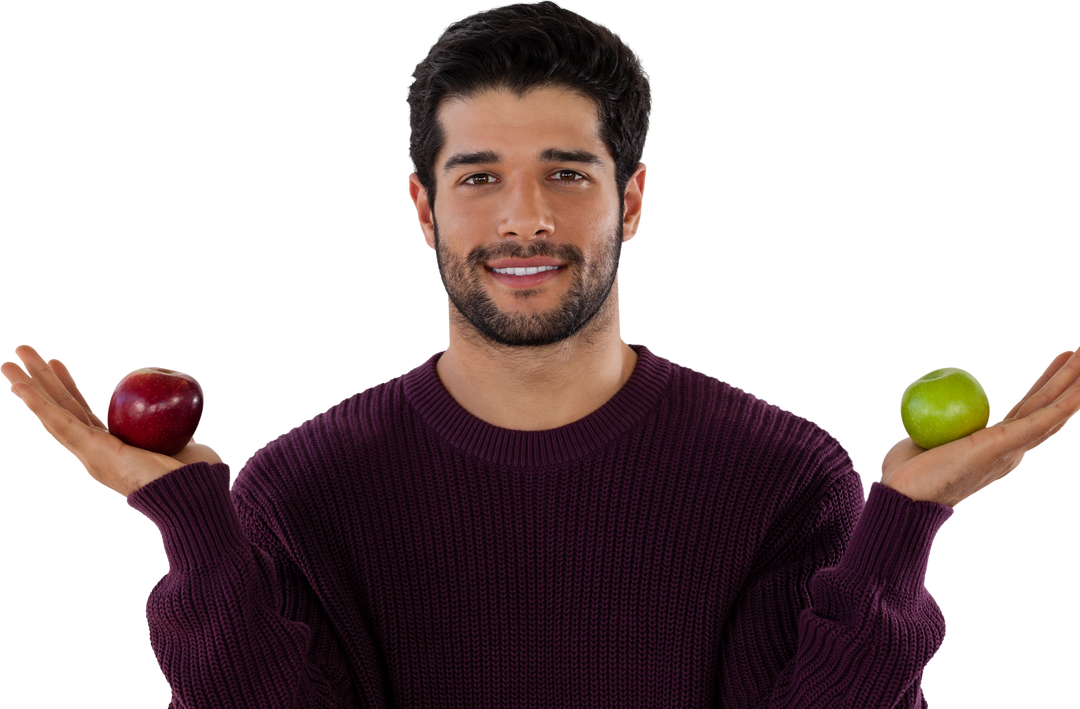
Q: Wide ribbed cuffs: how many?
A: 2